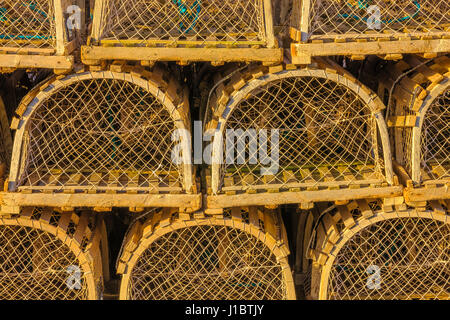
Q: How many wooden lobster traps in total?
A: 9